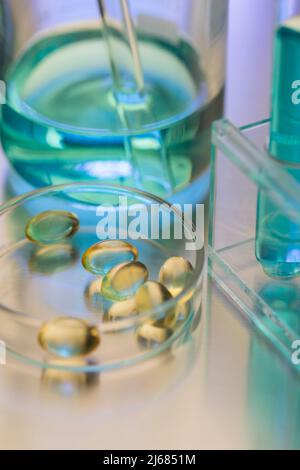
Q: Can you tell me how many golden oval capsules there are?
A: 6